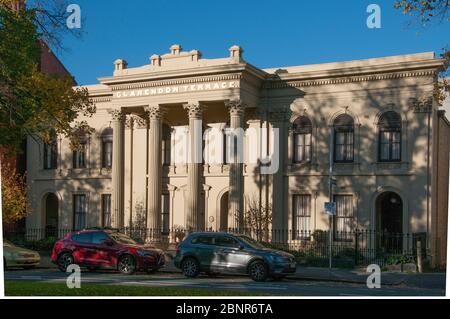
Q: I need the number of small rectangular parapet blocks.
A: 5